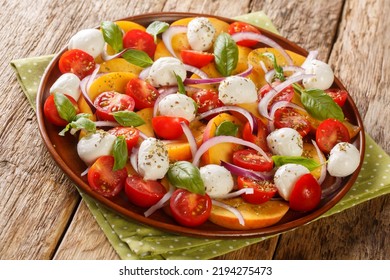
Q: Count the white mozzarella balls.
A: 13